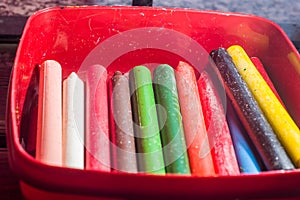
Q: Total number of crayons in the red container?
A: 12